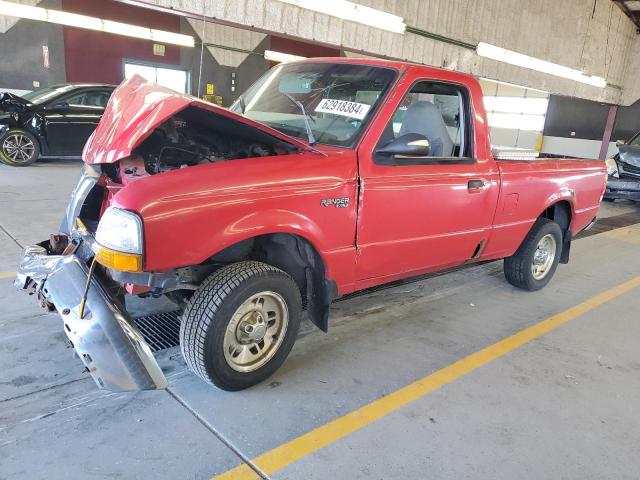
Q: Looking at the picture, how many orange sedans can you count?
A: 0